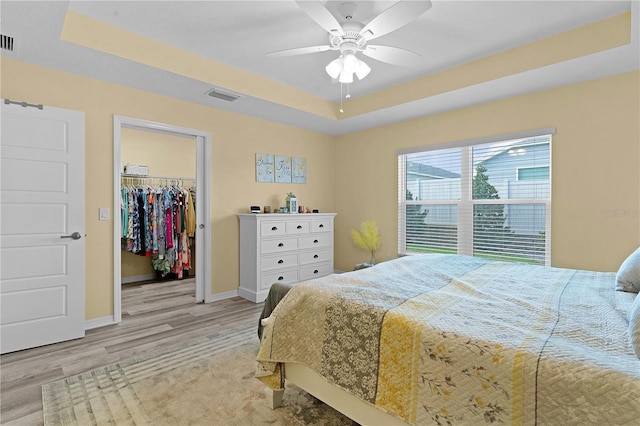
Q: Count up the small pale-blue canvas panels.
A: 3